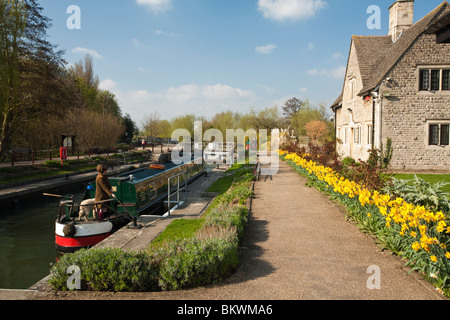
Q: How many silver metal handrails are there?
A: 1